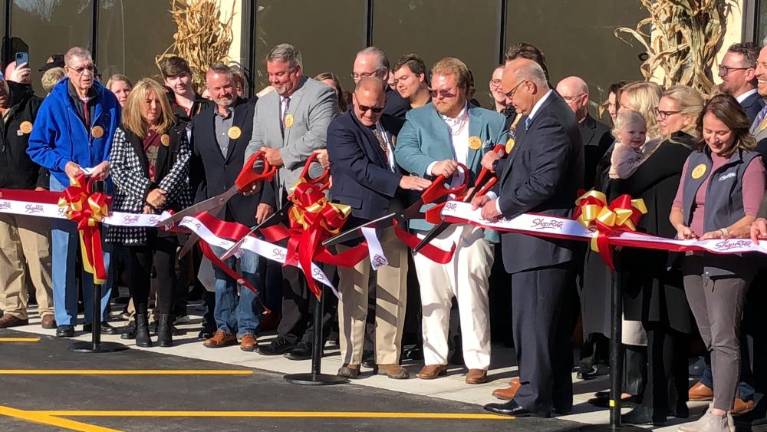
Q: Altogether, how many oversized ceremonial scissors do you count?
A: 4